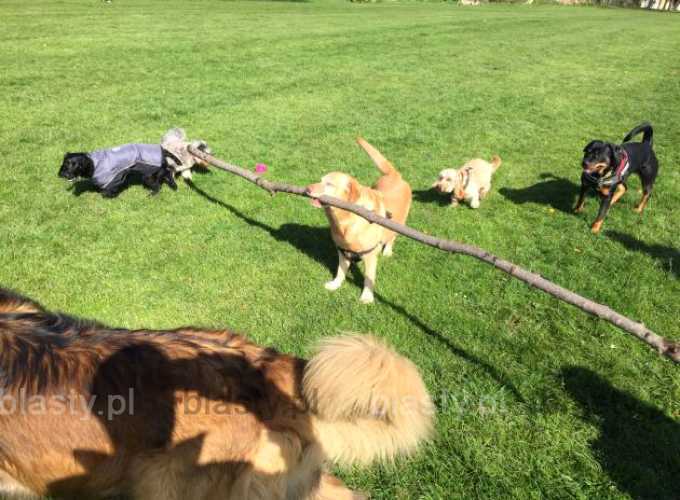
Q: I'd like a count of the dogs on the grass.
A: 6